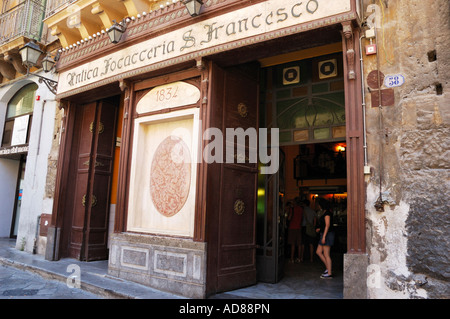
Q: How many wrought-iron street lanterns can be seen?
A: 4